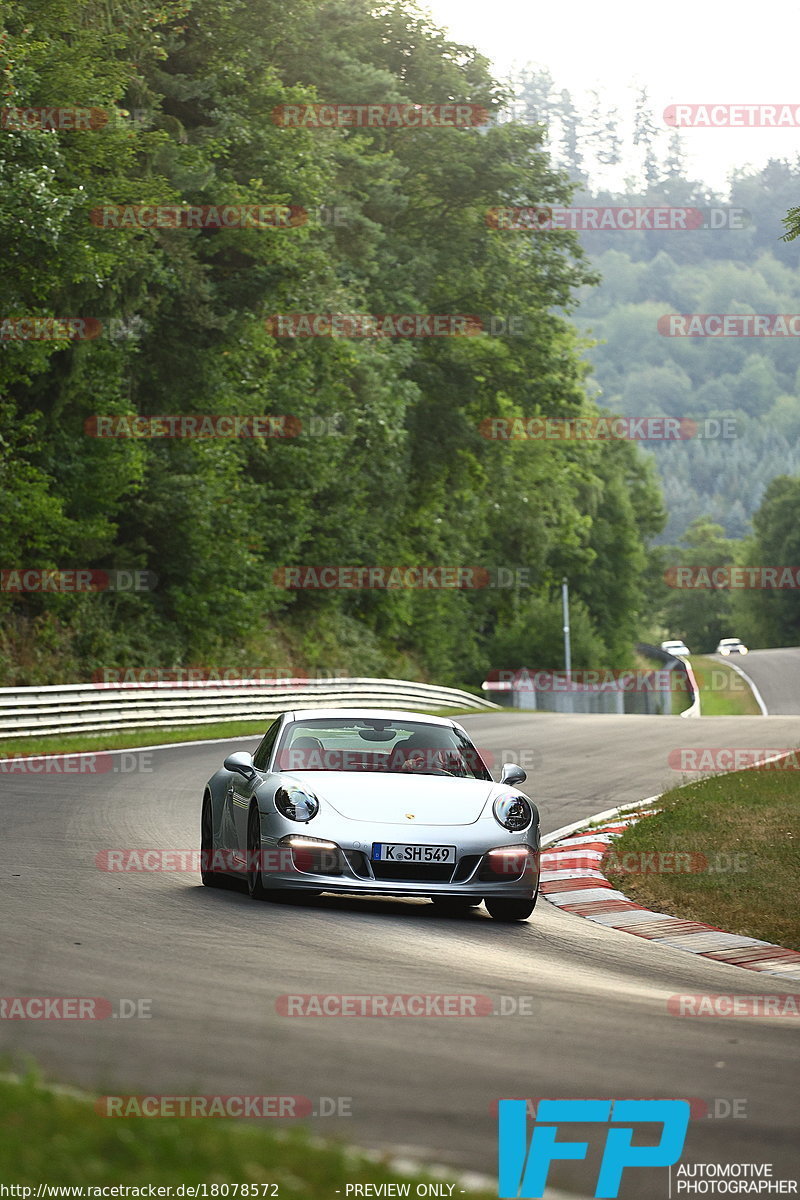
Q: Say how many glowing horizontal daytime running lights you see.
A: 2